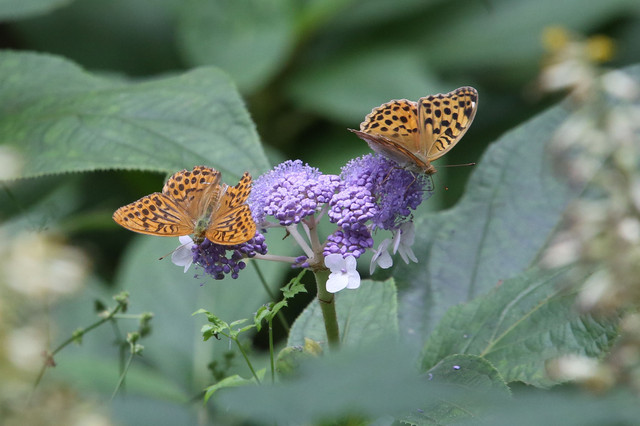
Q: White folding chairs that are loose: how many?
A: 0